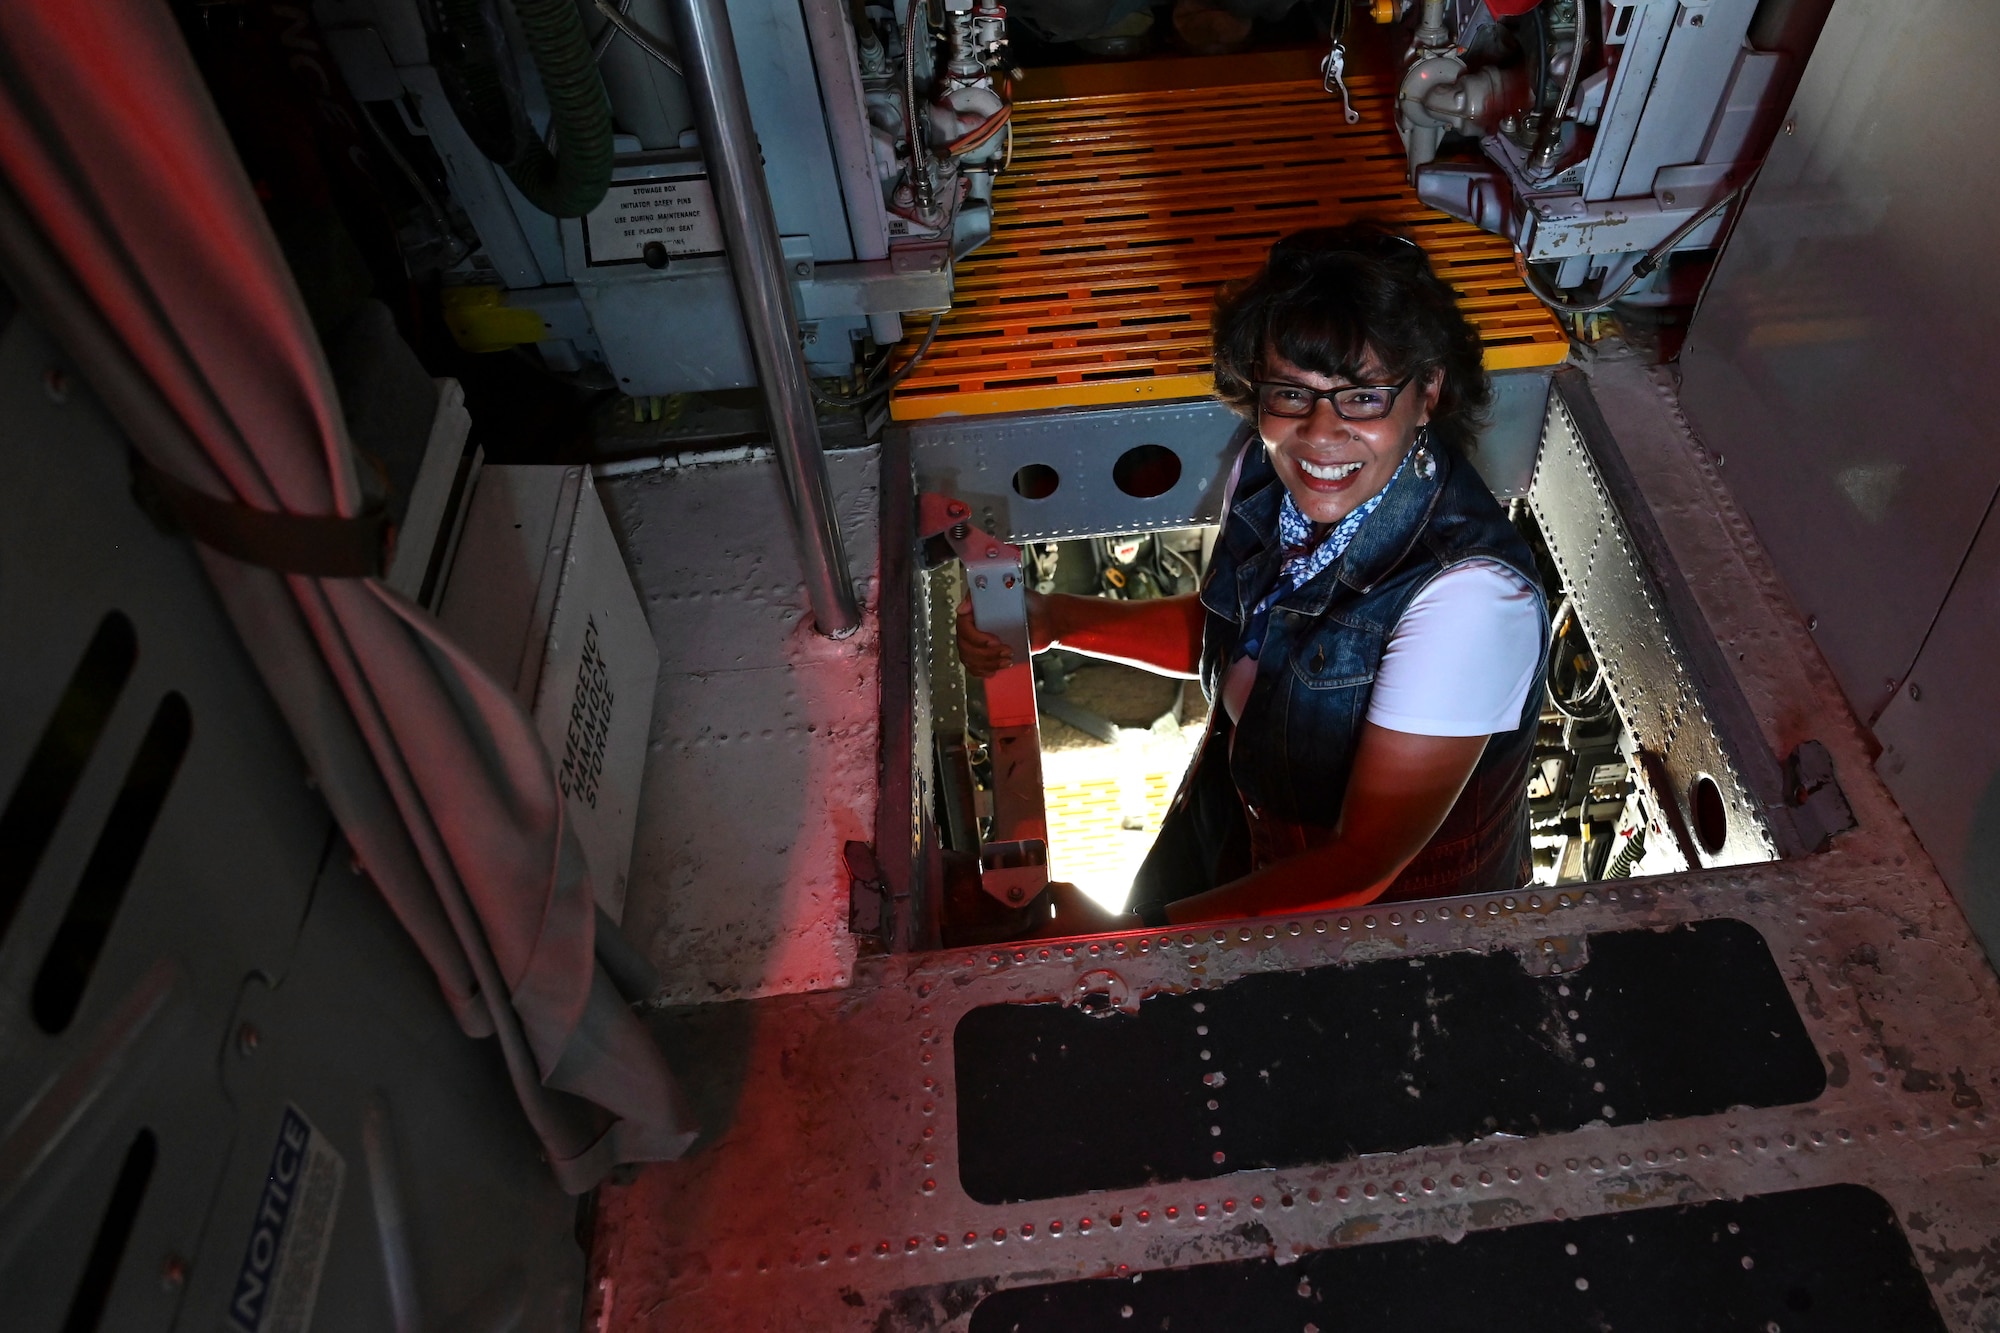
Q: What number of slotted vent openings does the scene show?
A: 3